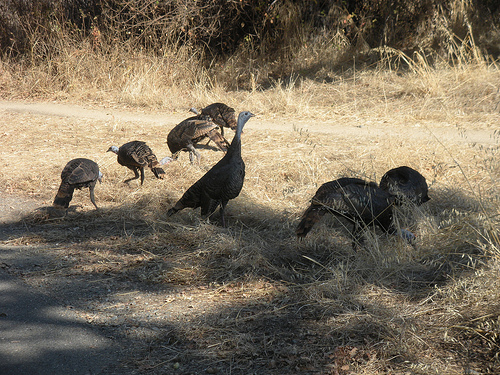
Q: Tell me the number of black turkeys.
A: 3